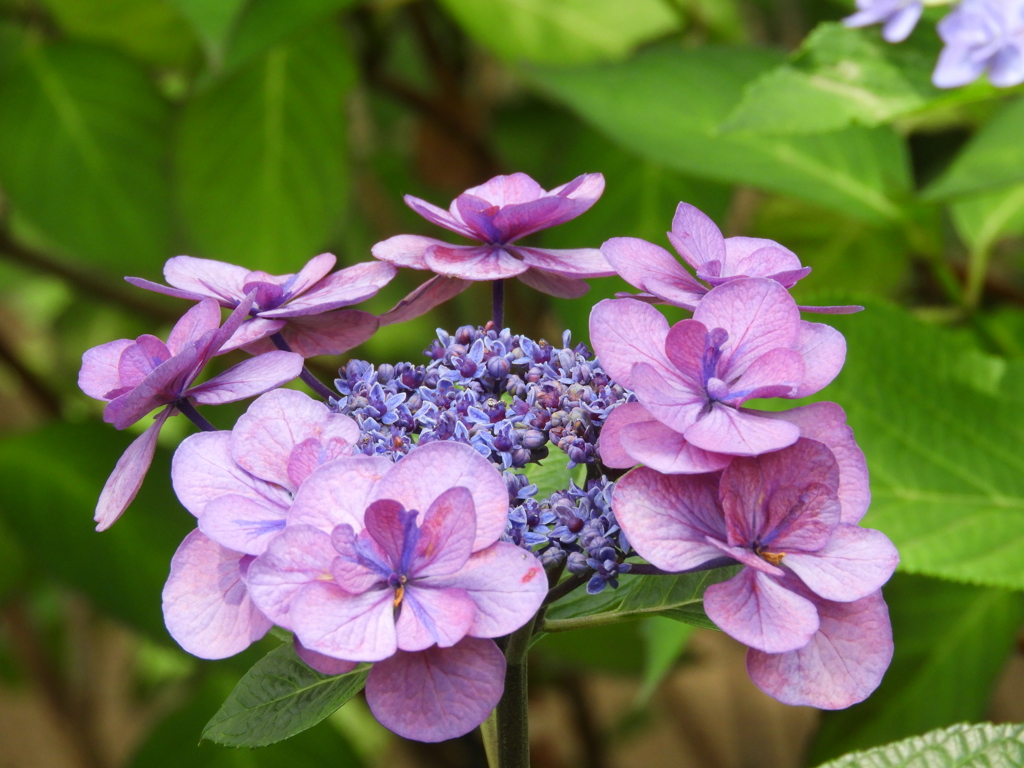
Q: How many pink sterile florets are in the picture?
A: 8